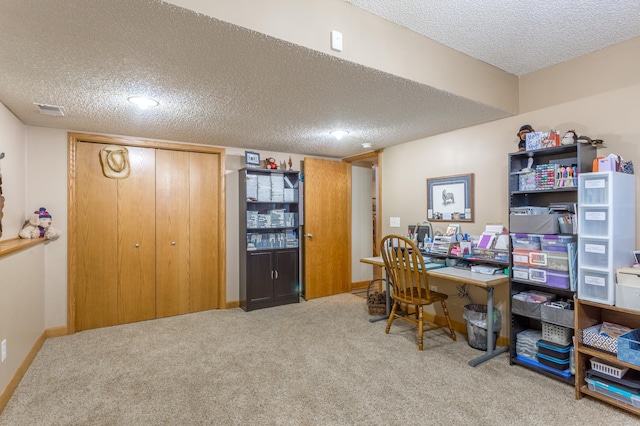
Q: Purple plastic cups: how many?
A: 0